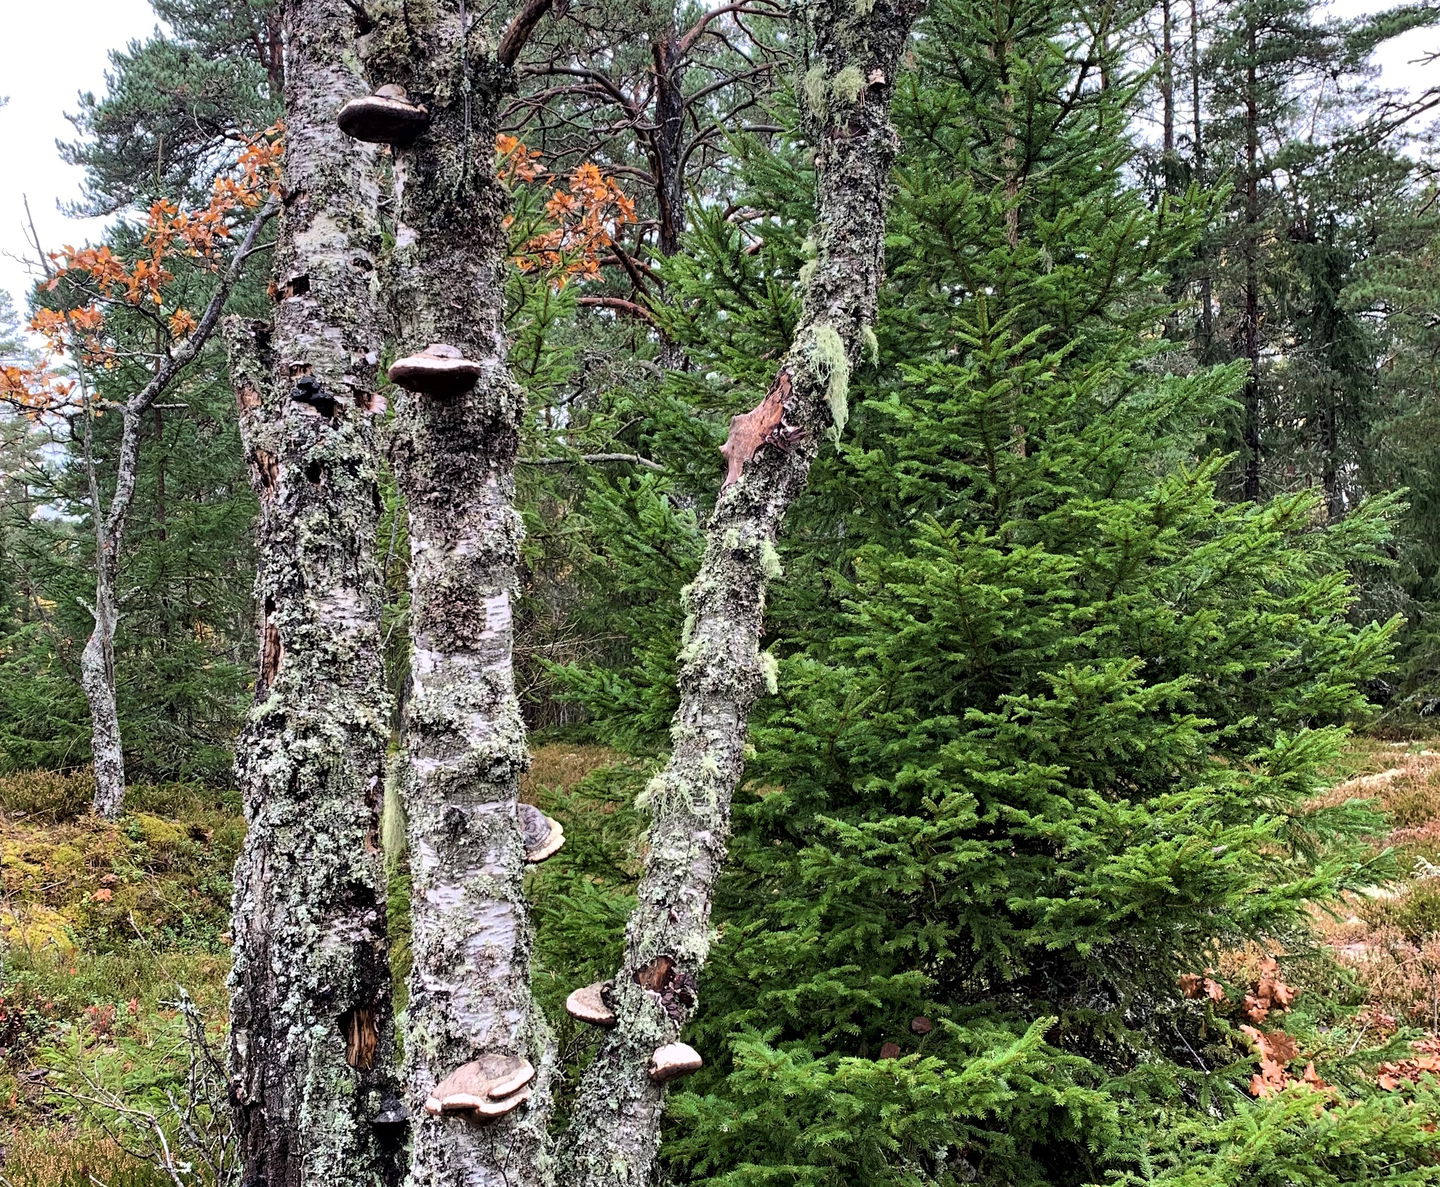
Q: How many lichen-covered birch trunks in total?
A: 3